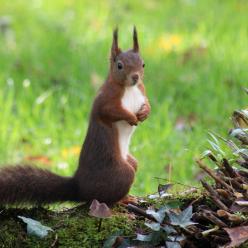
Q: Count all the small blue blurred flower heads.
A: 0